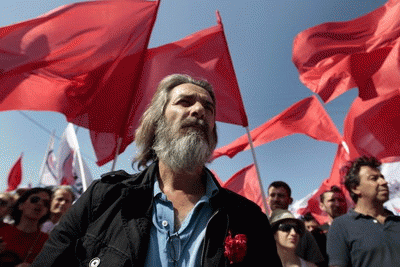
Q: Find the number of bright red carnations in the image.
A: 1